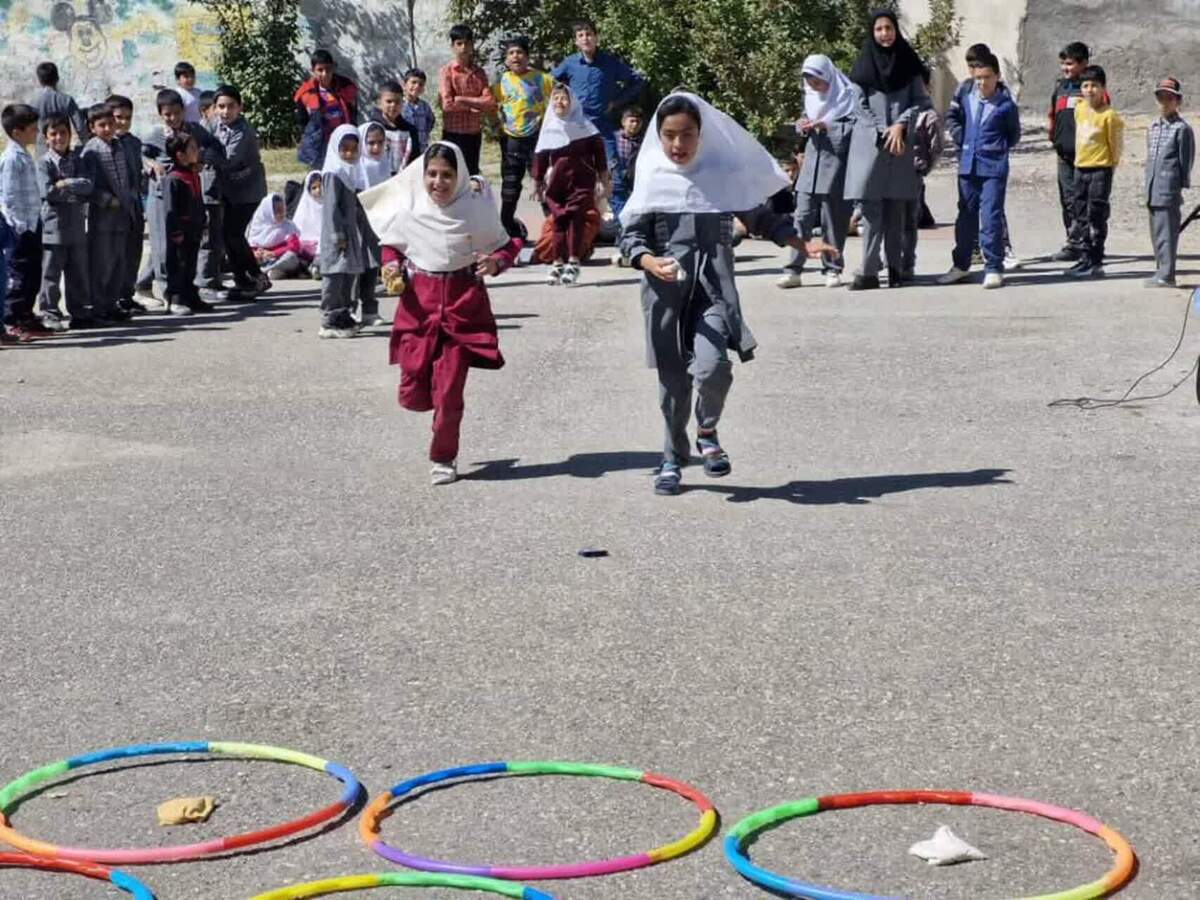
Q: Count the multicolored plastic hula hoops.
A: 5